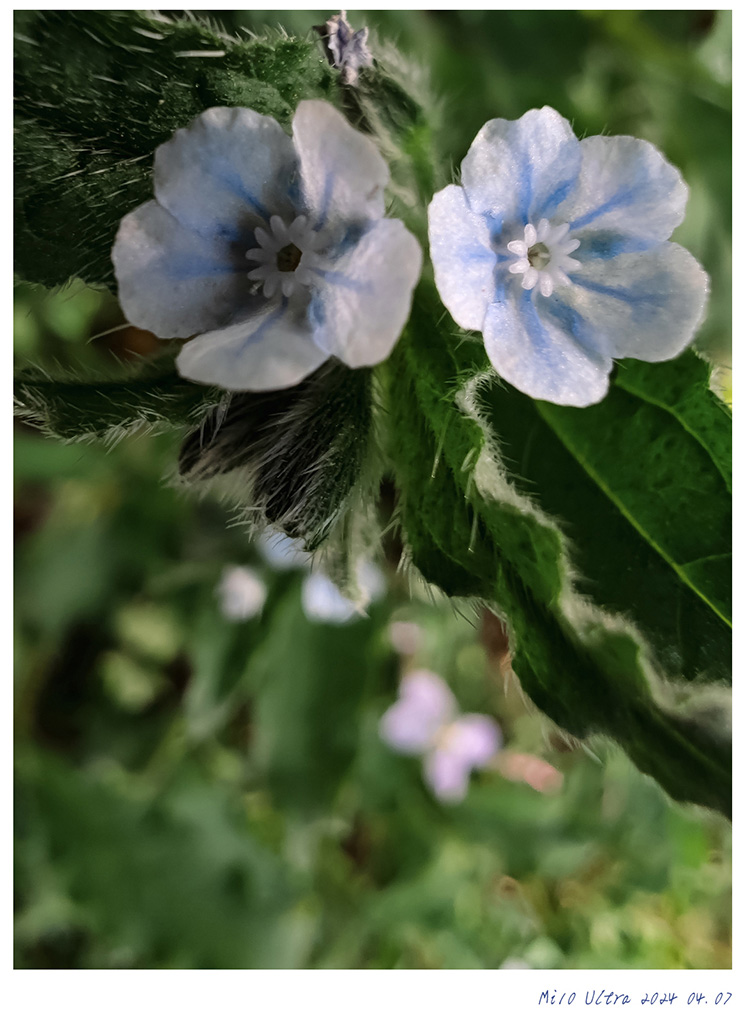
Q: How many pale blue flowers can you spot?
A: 2